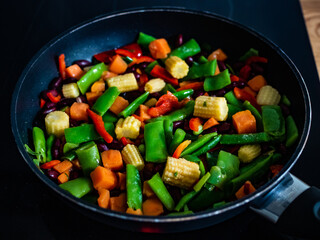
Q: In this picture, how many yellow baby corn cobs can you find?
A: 11